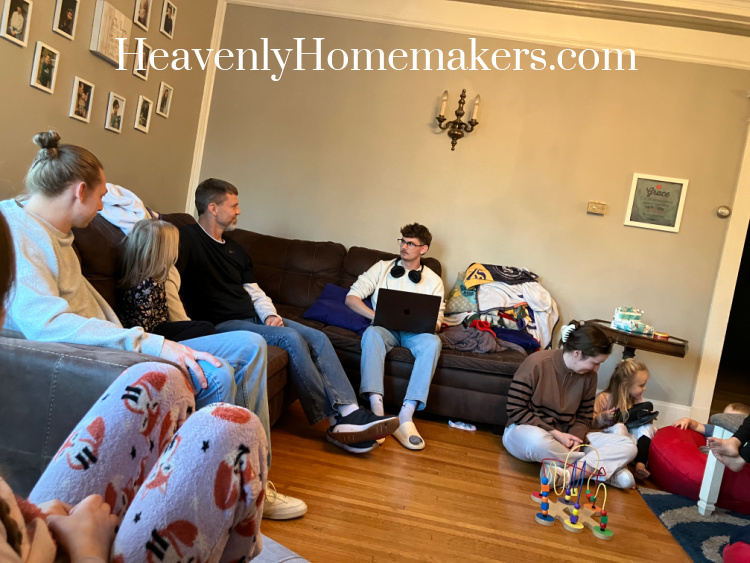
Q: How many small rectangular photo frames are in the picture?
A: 10